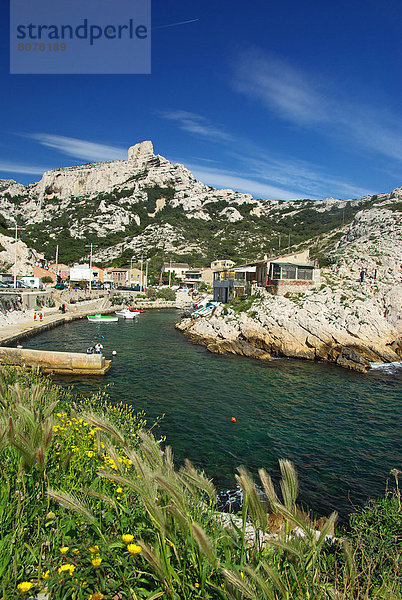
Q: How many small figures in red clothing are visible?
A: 2